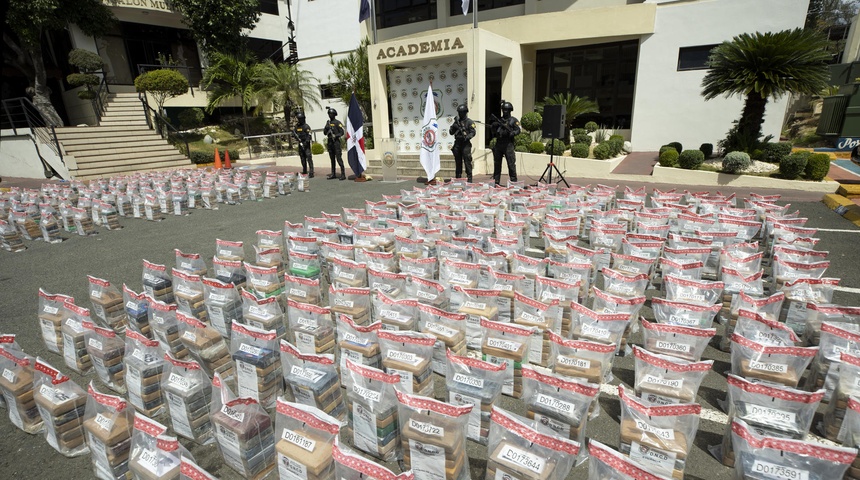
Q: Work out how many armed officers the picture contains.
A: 4